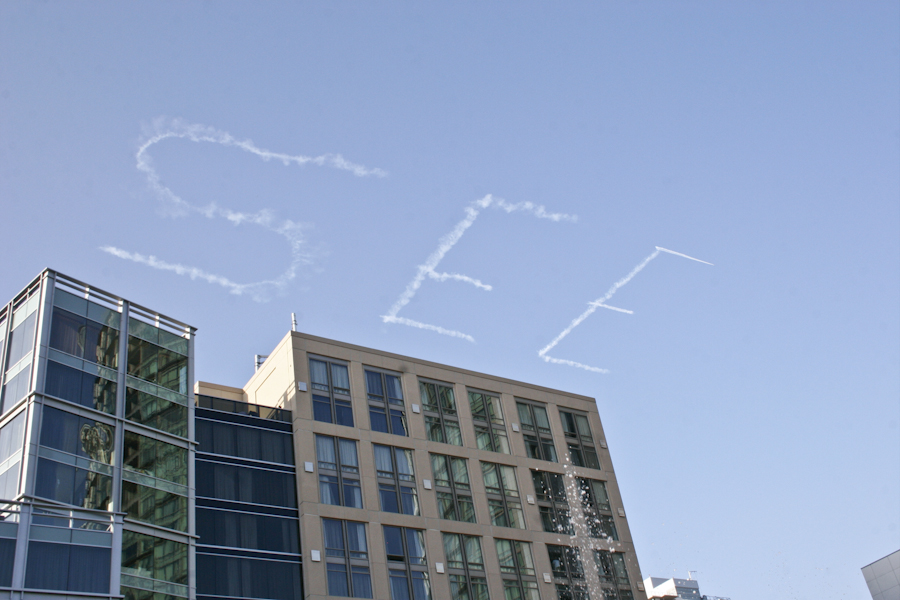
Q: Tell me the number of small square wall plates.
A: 12